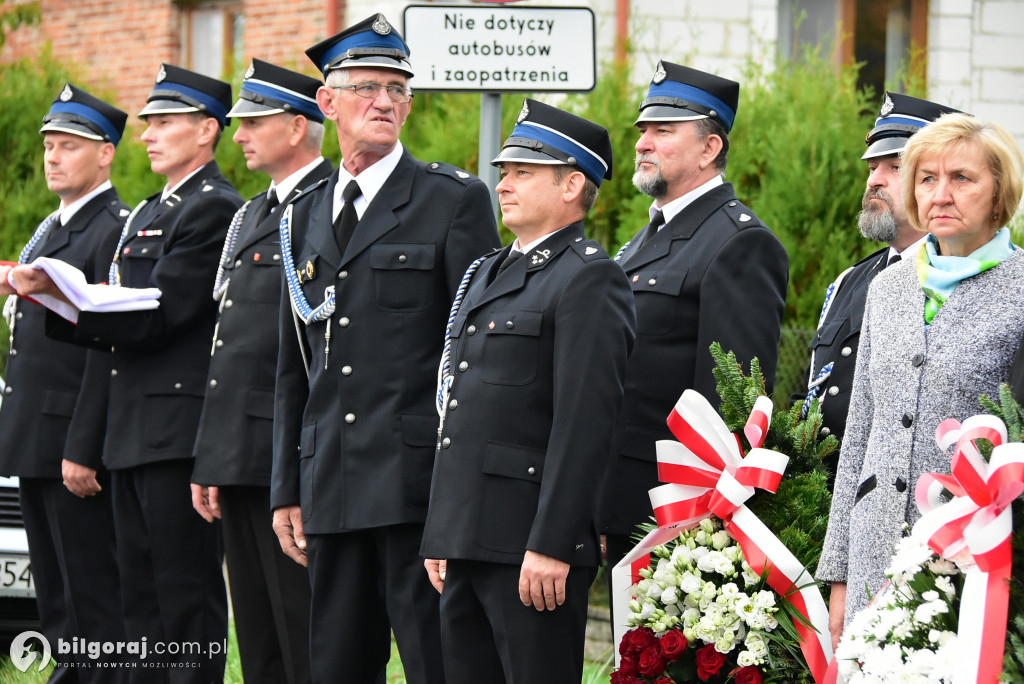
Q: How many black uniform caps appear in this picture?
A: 7